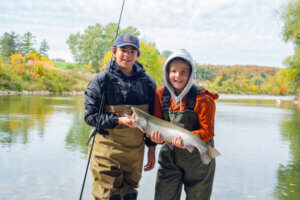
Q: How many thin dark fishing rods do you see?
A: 1